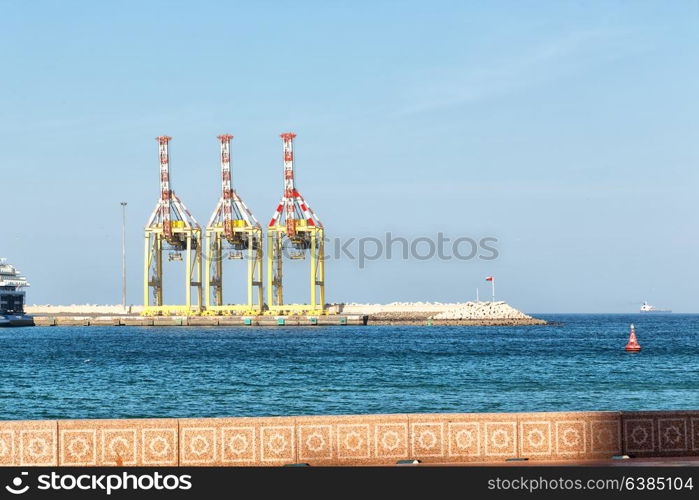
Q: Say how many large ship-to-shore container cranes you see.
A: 3